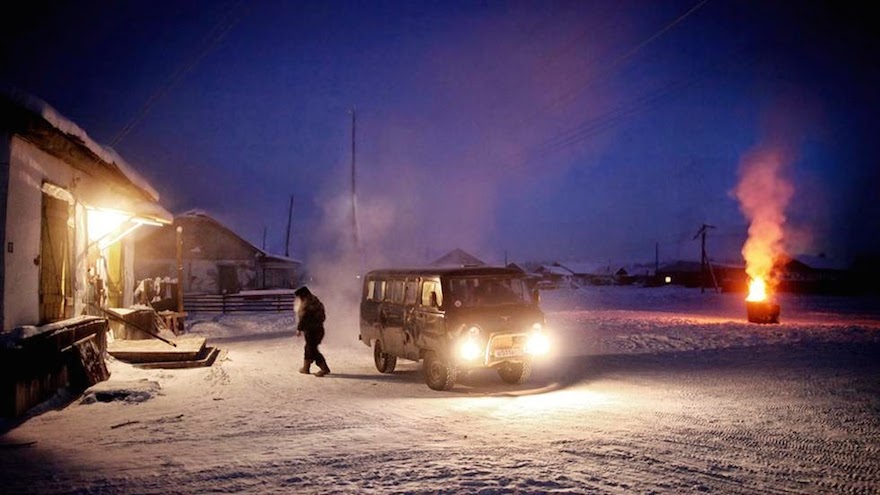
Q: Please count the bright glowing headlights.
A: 2